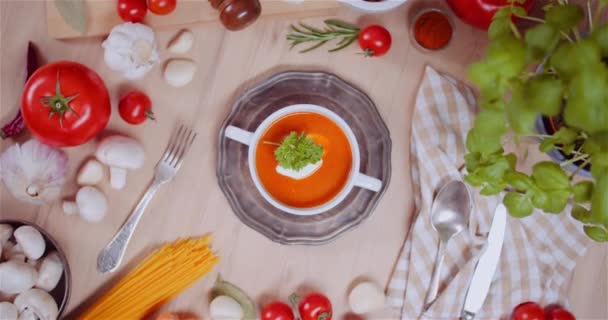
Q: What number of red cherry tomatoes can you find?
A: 8